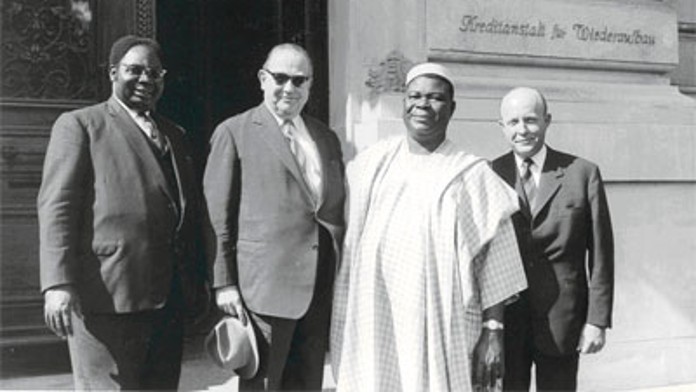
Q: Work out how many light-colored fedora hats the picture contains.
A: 1